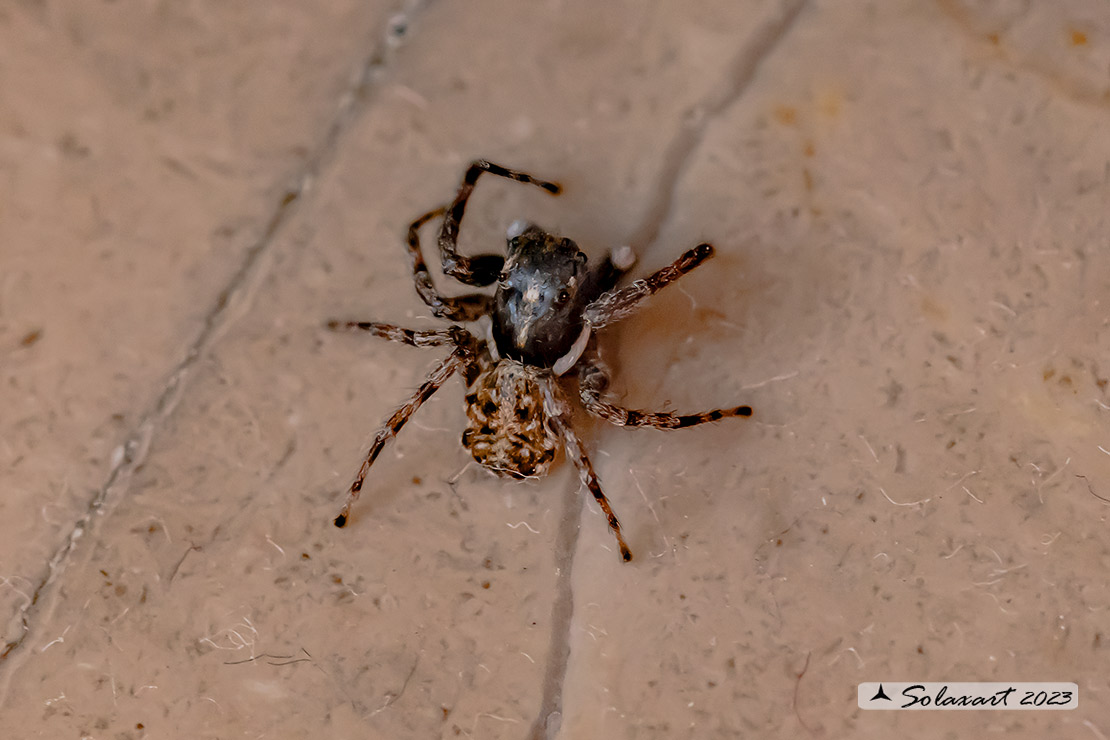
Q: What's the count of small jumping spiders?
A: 1